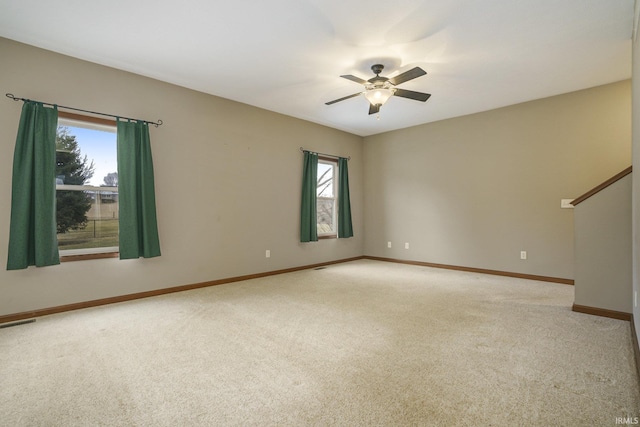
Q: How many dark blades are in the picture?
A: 5